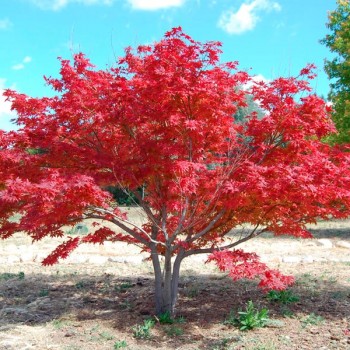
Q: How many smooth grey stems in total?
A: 3